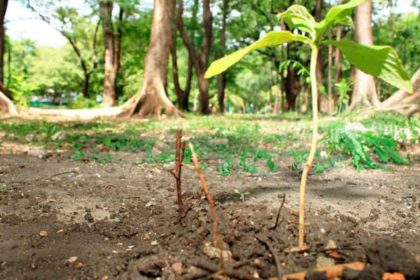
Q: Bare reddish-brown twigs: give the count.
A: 2